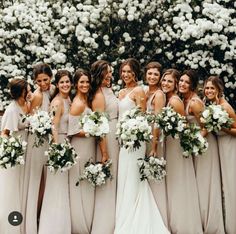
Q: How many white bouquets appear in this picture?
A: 10